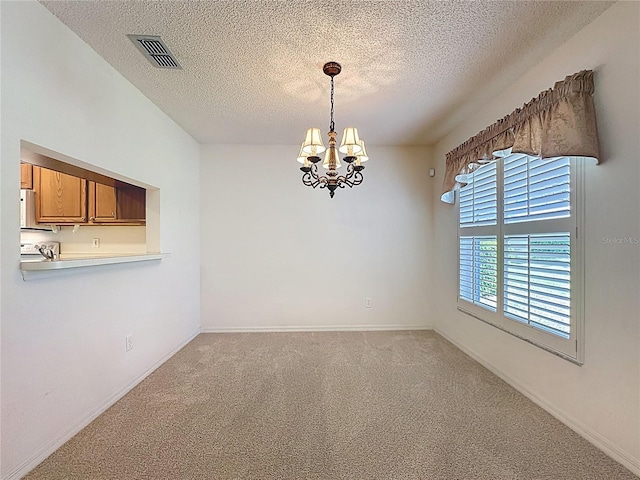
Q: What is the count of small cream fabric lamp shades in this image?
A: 5